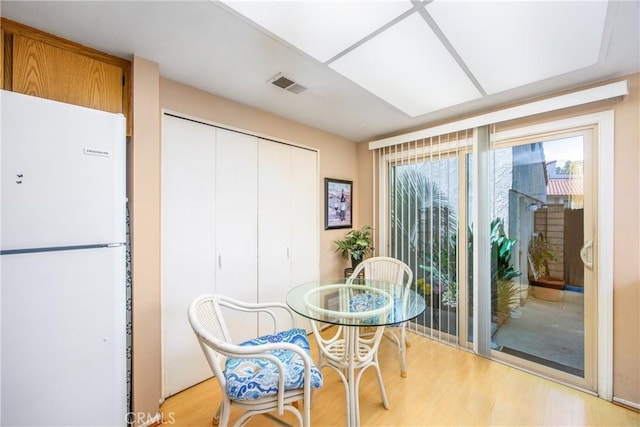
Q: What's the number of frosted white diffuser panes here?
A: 3